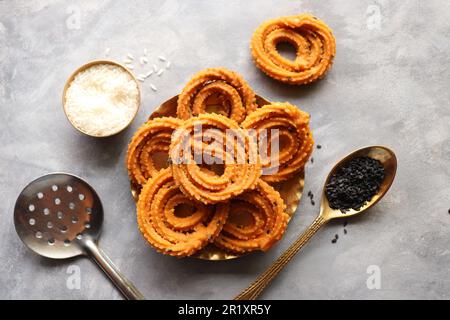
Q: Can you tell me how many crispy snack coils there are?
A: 7